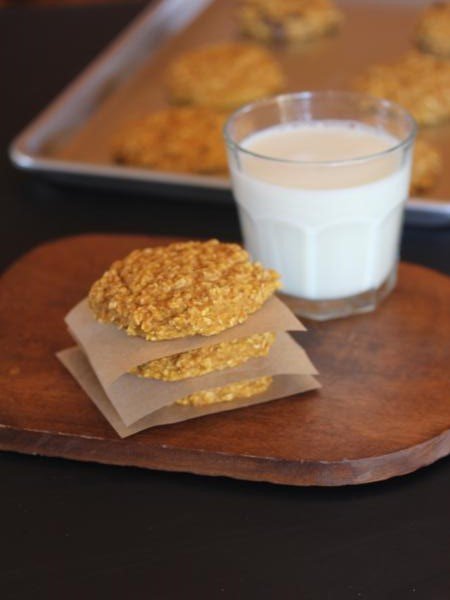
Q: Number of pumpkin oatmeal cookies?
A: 9